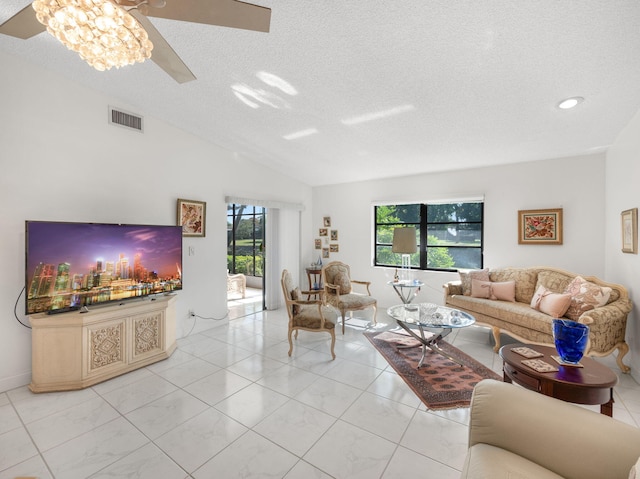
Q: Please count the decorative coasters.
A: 3